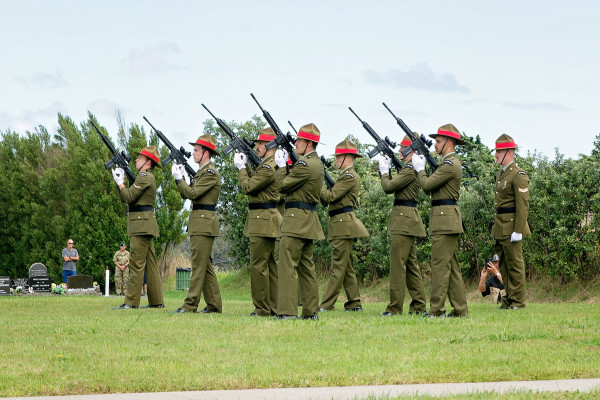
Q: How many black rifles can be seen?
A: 7